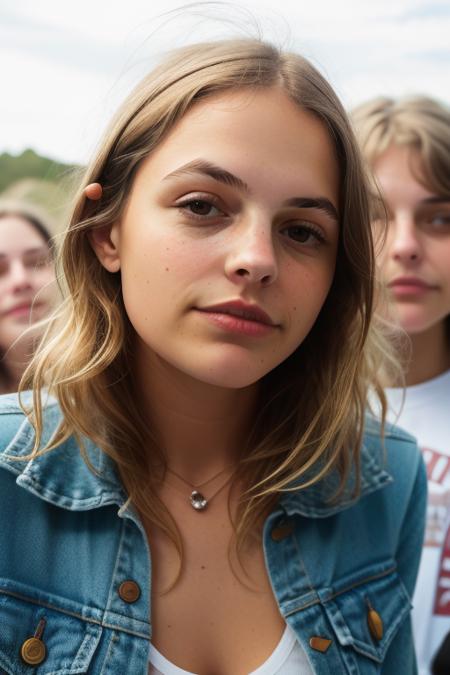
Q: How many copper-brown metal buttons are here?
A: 5